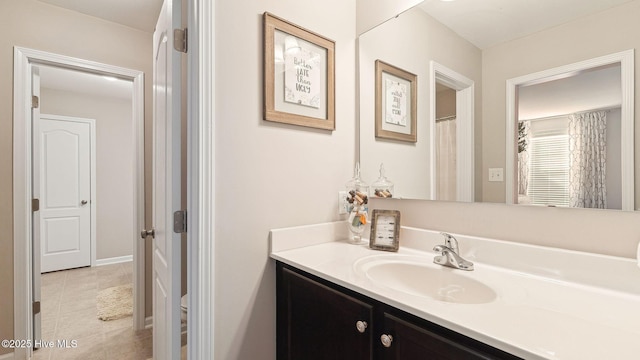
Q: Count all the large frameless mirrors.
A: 1